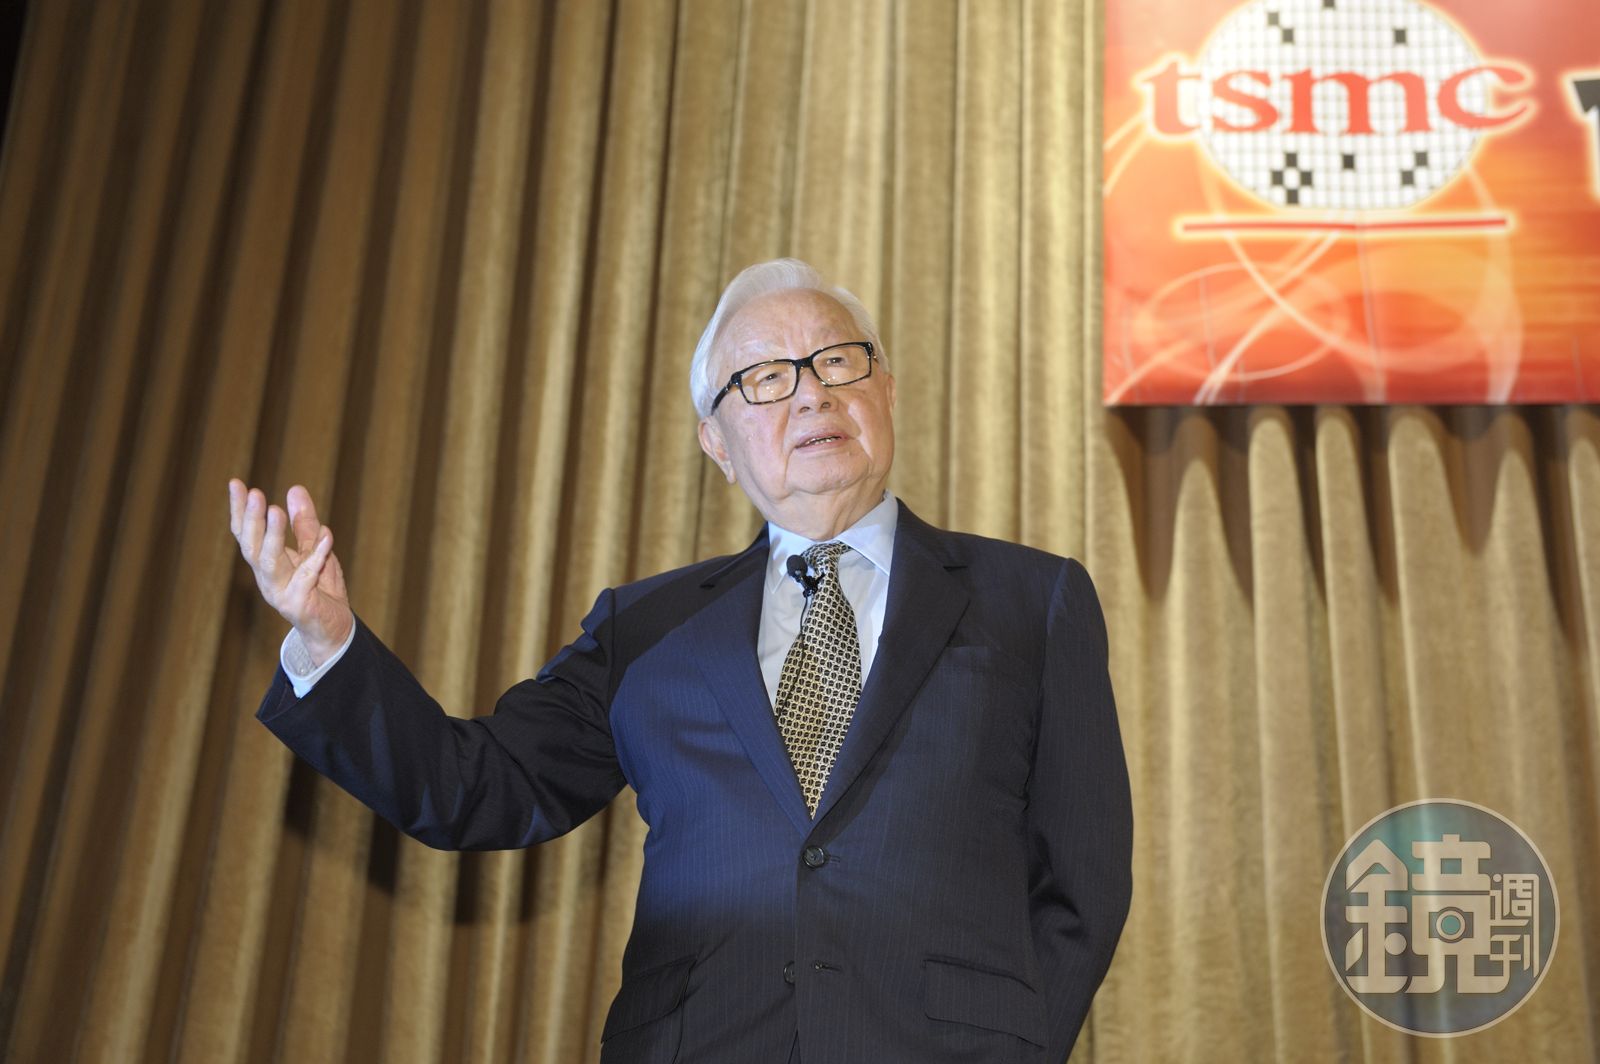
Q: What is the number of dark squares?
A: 11